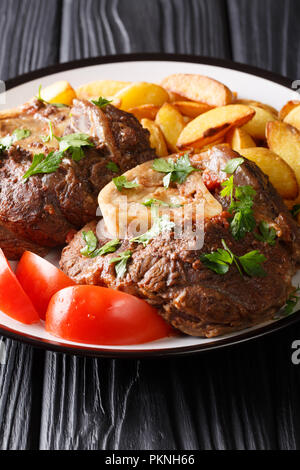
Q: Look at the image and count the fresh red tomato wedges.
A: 3